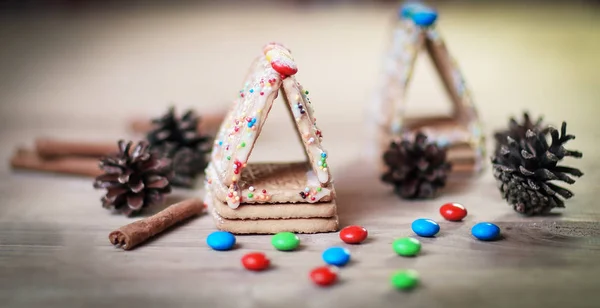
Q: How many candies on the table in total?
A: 11